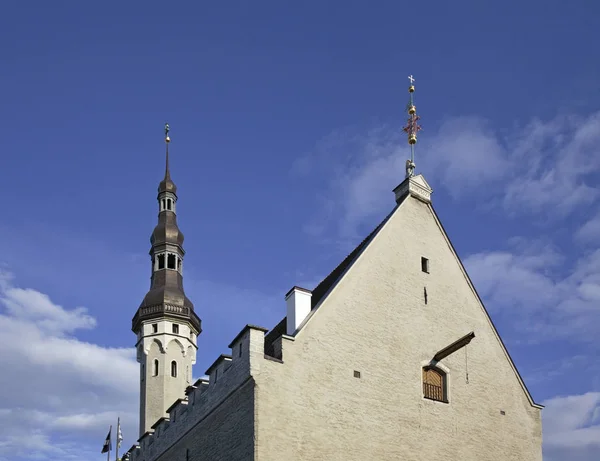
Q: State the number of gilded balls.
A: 4